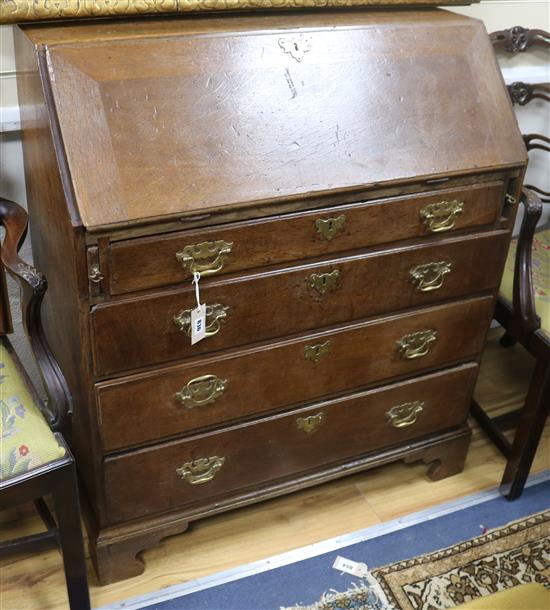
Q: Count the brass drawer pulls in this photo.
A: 8